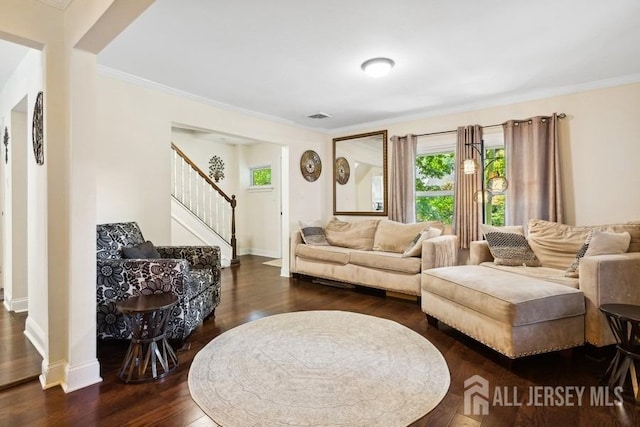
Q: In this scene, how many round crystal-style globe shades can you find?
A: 3